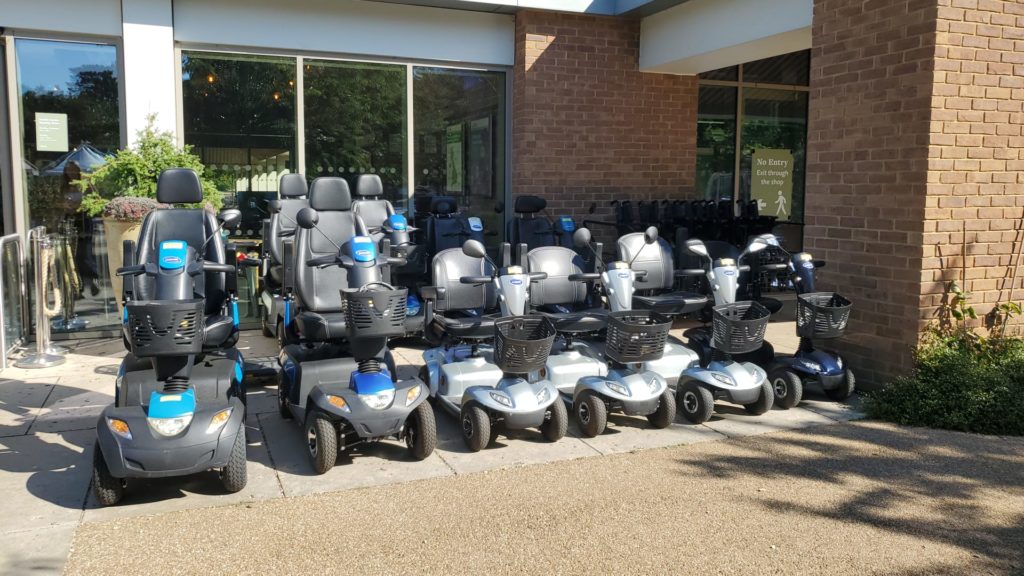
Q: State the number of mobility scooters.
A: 10